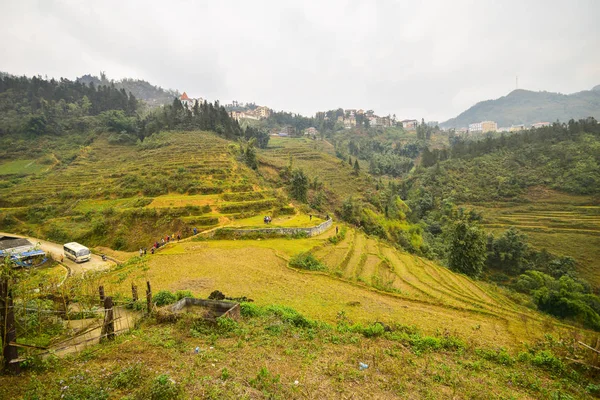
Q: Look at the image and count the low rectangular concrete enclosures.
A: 1